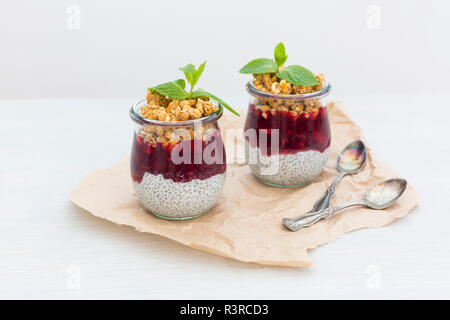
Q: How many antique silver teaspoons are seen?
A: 2